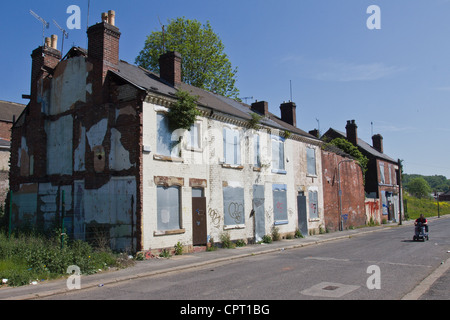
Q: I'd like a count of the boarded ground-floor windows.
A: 4